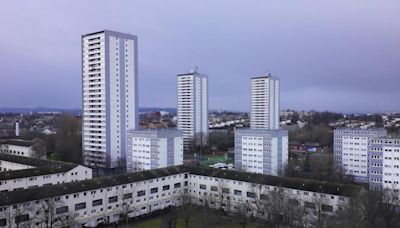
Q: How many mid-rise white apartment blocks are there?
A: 4